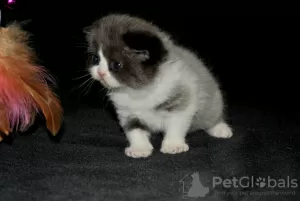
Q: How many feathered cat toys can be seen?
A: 1